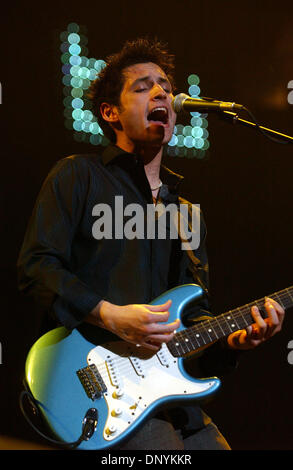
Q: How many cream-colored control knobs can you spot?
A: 3